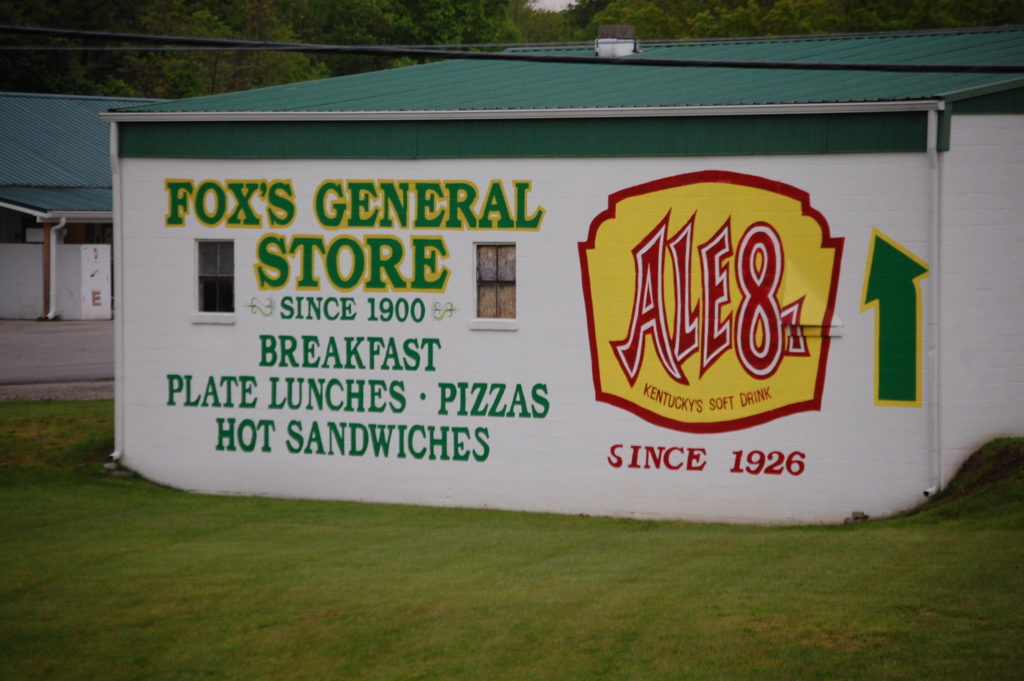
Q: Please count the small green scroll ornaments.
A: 2